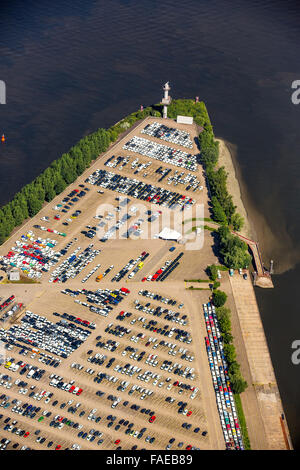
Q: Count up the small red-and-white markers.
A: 2